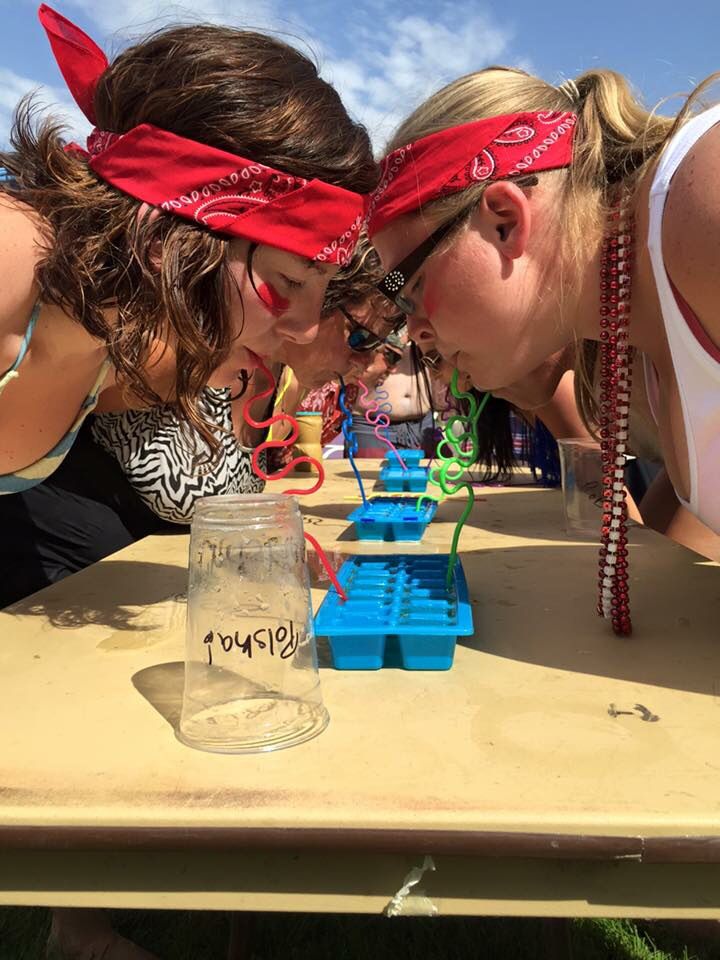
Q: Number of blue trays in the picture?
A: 4